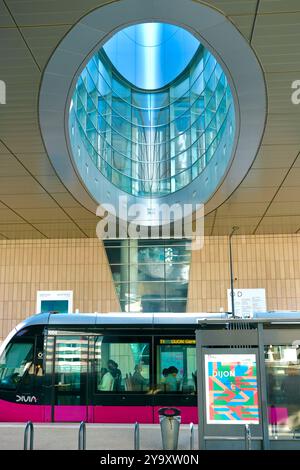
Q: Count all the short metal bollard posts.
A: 5